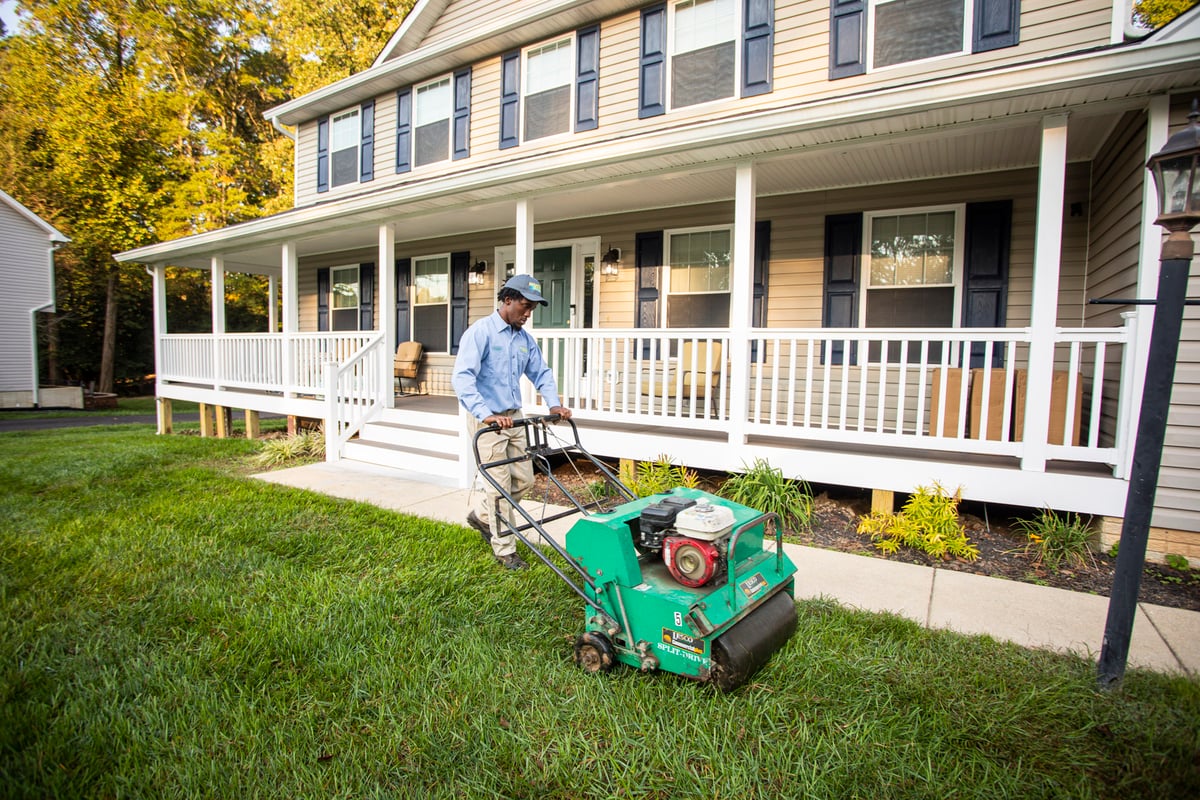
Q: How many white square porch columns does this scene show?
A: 8